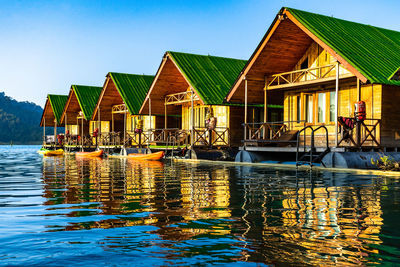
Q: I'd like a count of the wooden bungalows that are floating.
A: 5